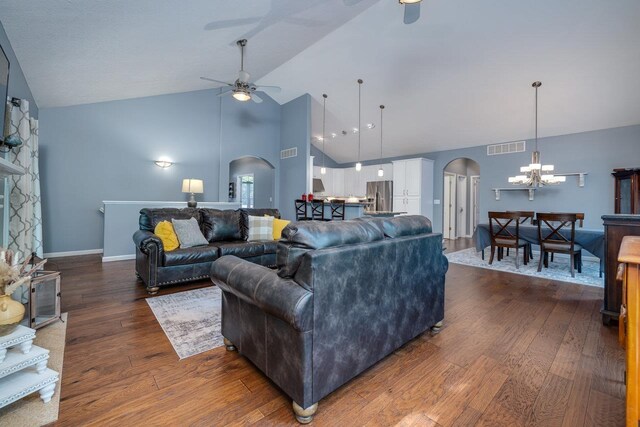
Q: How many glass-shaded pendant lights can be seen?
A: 3